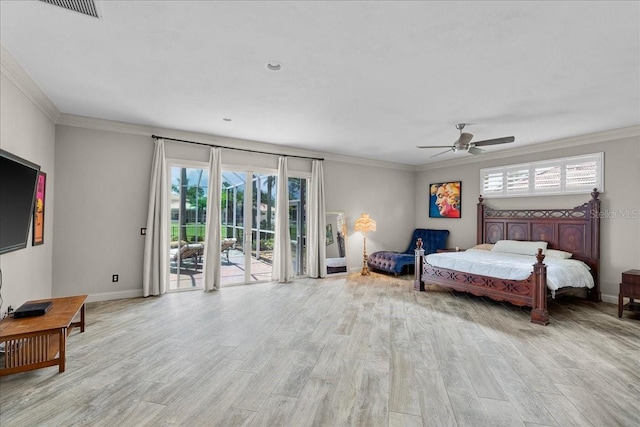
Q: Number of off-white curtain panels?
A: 4